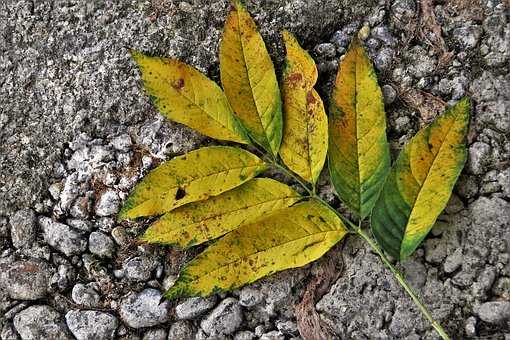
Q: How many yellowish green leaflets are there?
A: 8